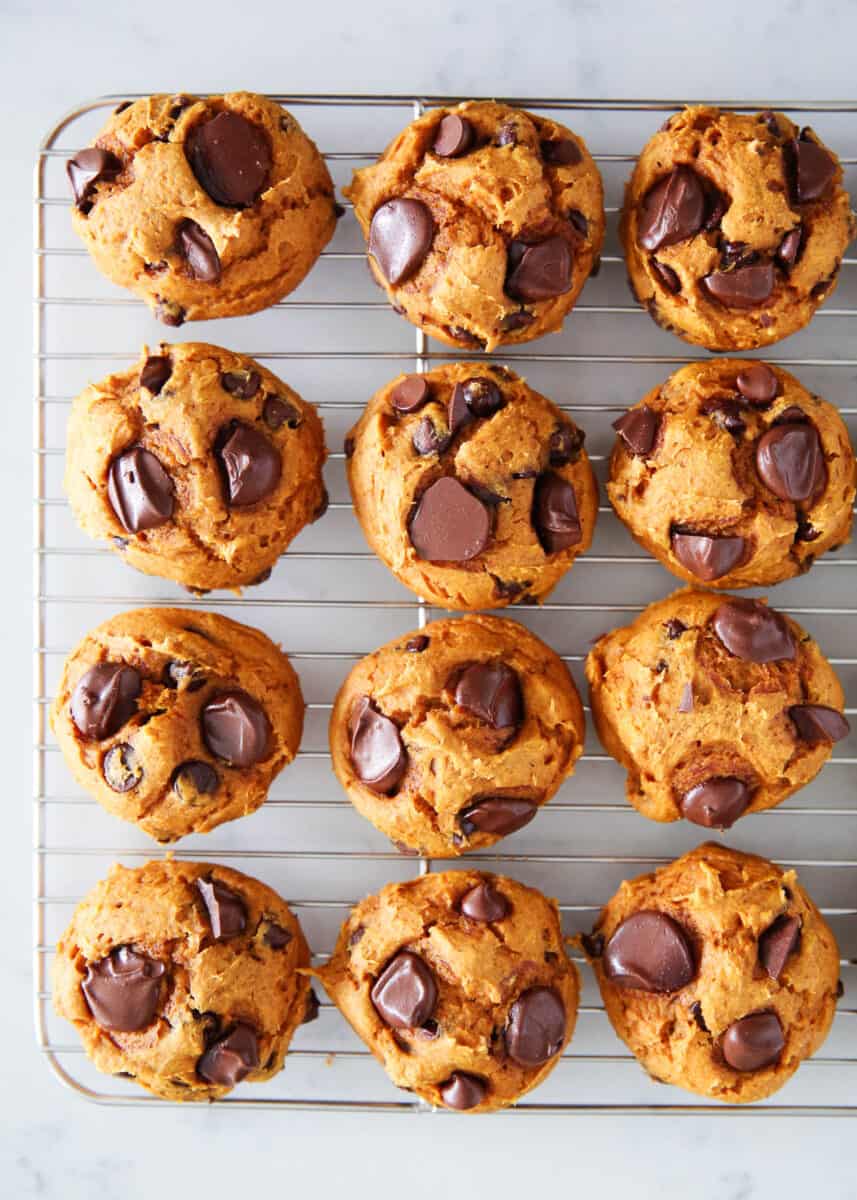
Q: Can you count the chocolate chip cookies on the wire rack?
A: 12